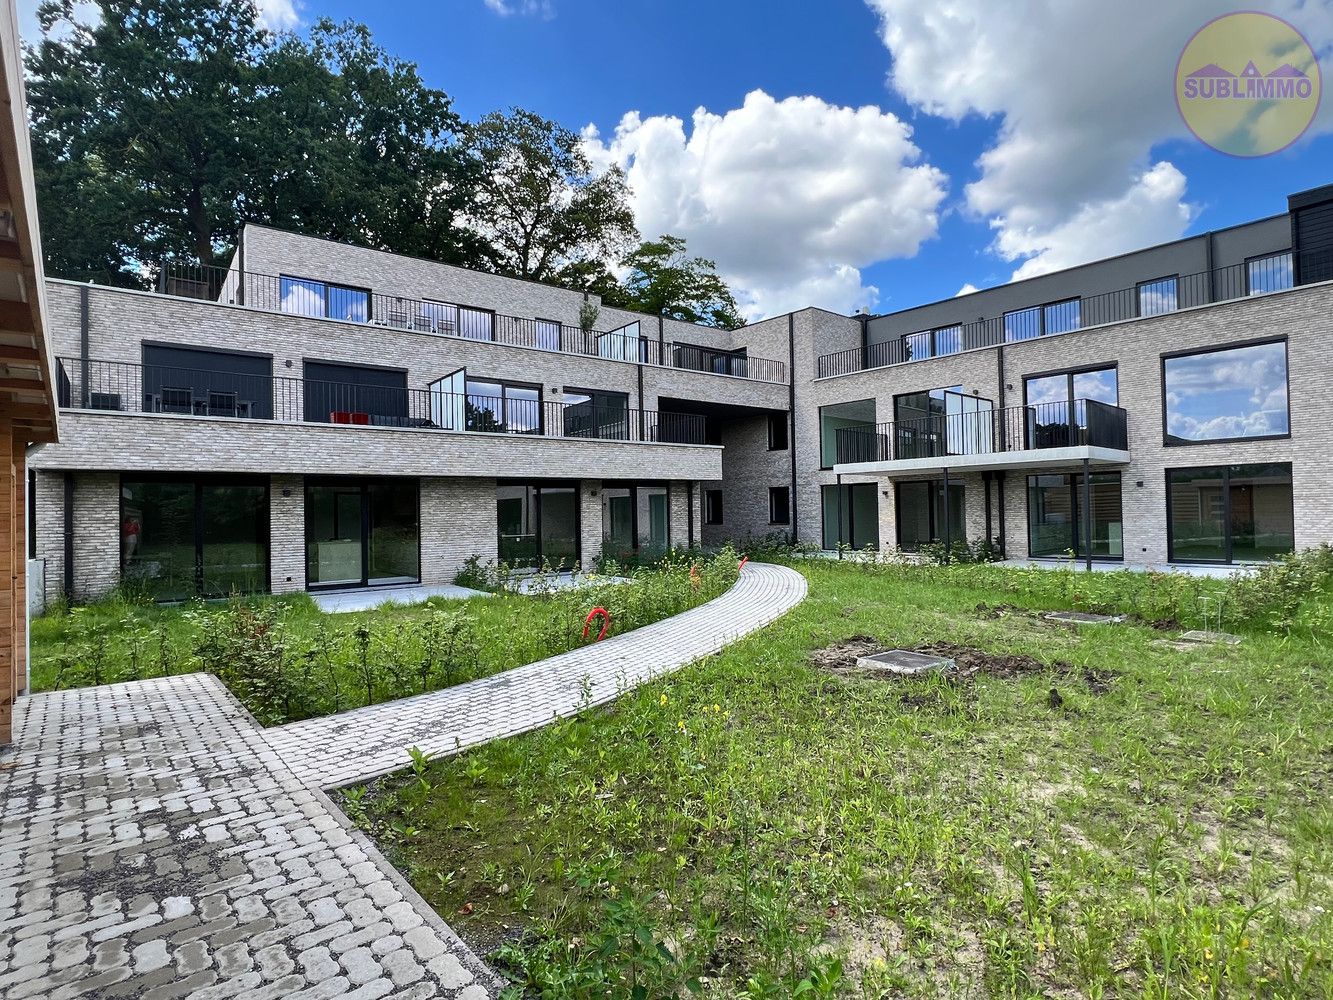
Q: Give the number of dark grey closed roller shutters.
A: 2